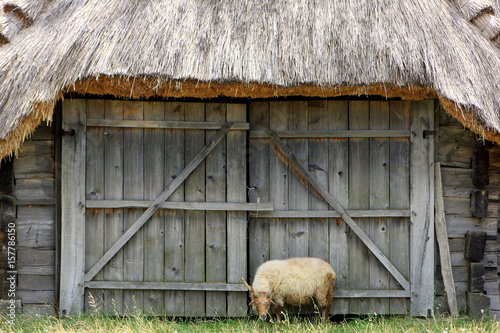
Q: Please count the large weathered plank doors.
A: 2